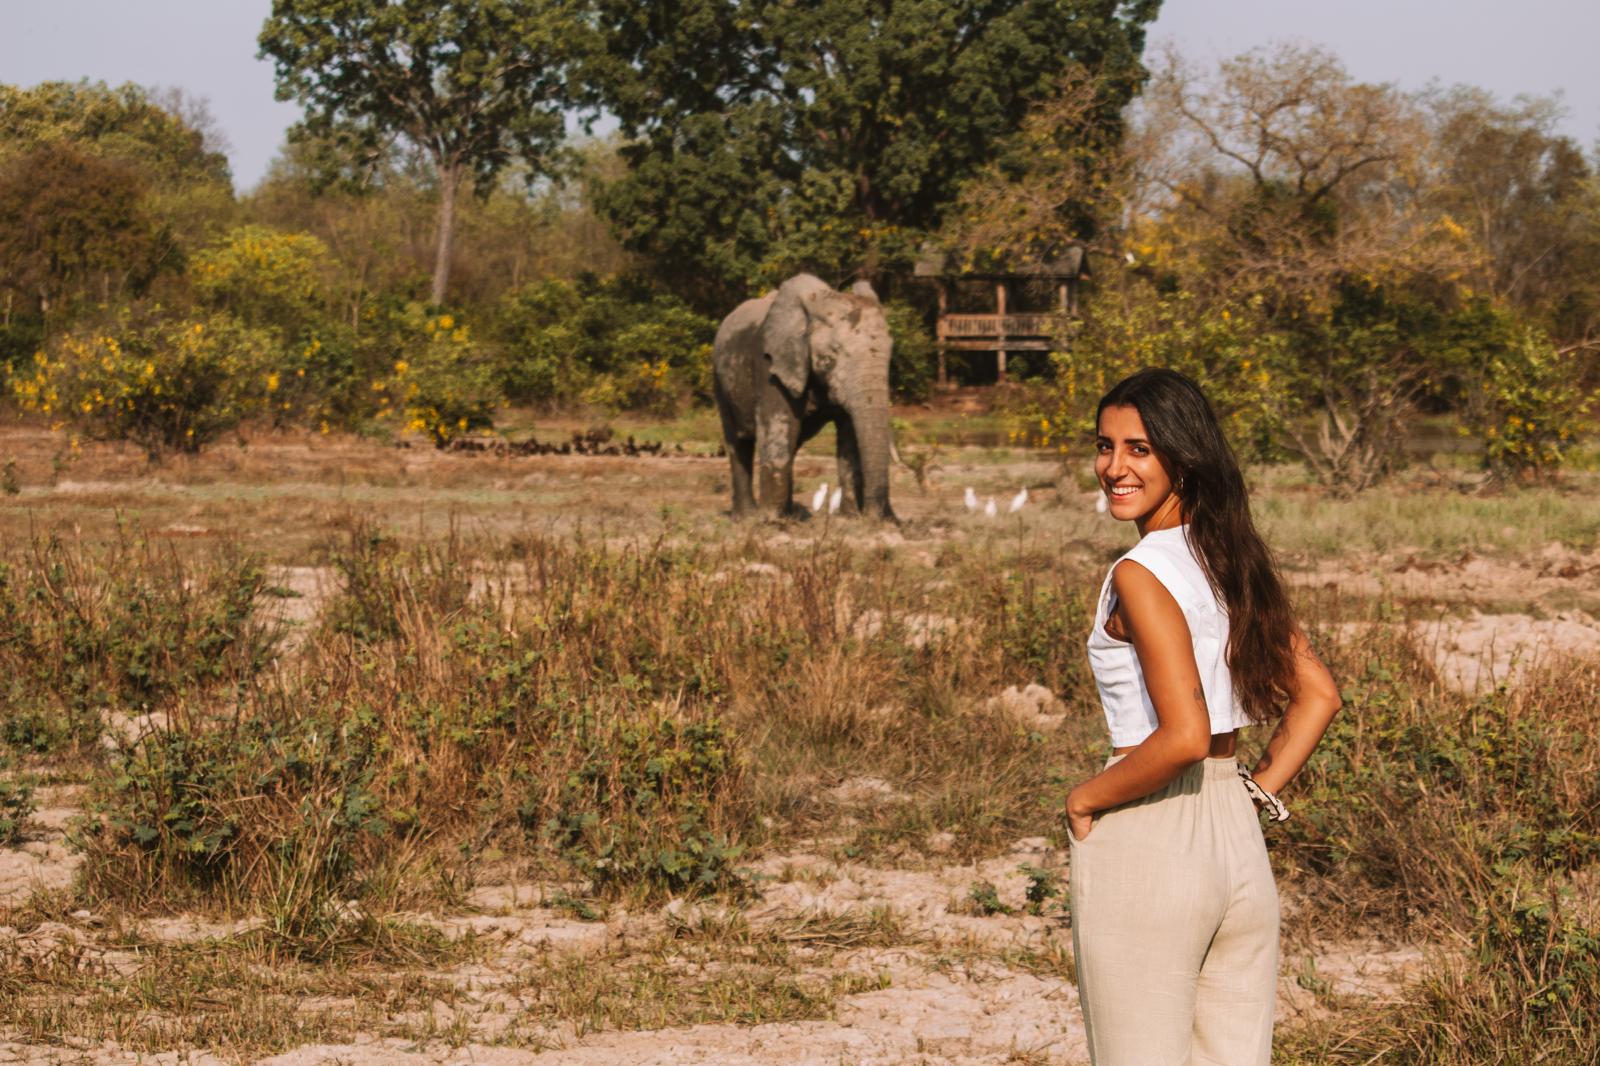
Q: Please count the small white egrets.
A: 6